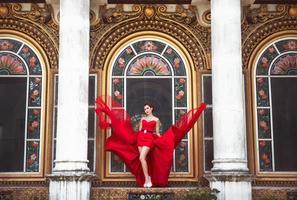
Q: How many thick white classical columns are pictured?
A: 2